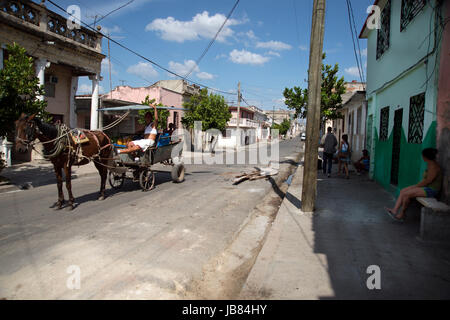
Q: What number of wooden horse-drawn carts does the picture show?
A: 1